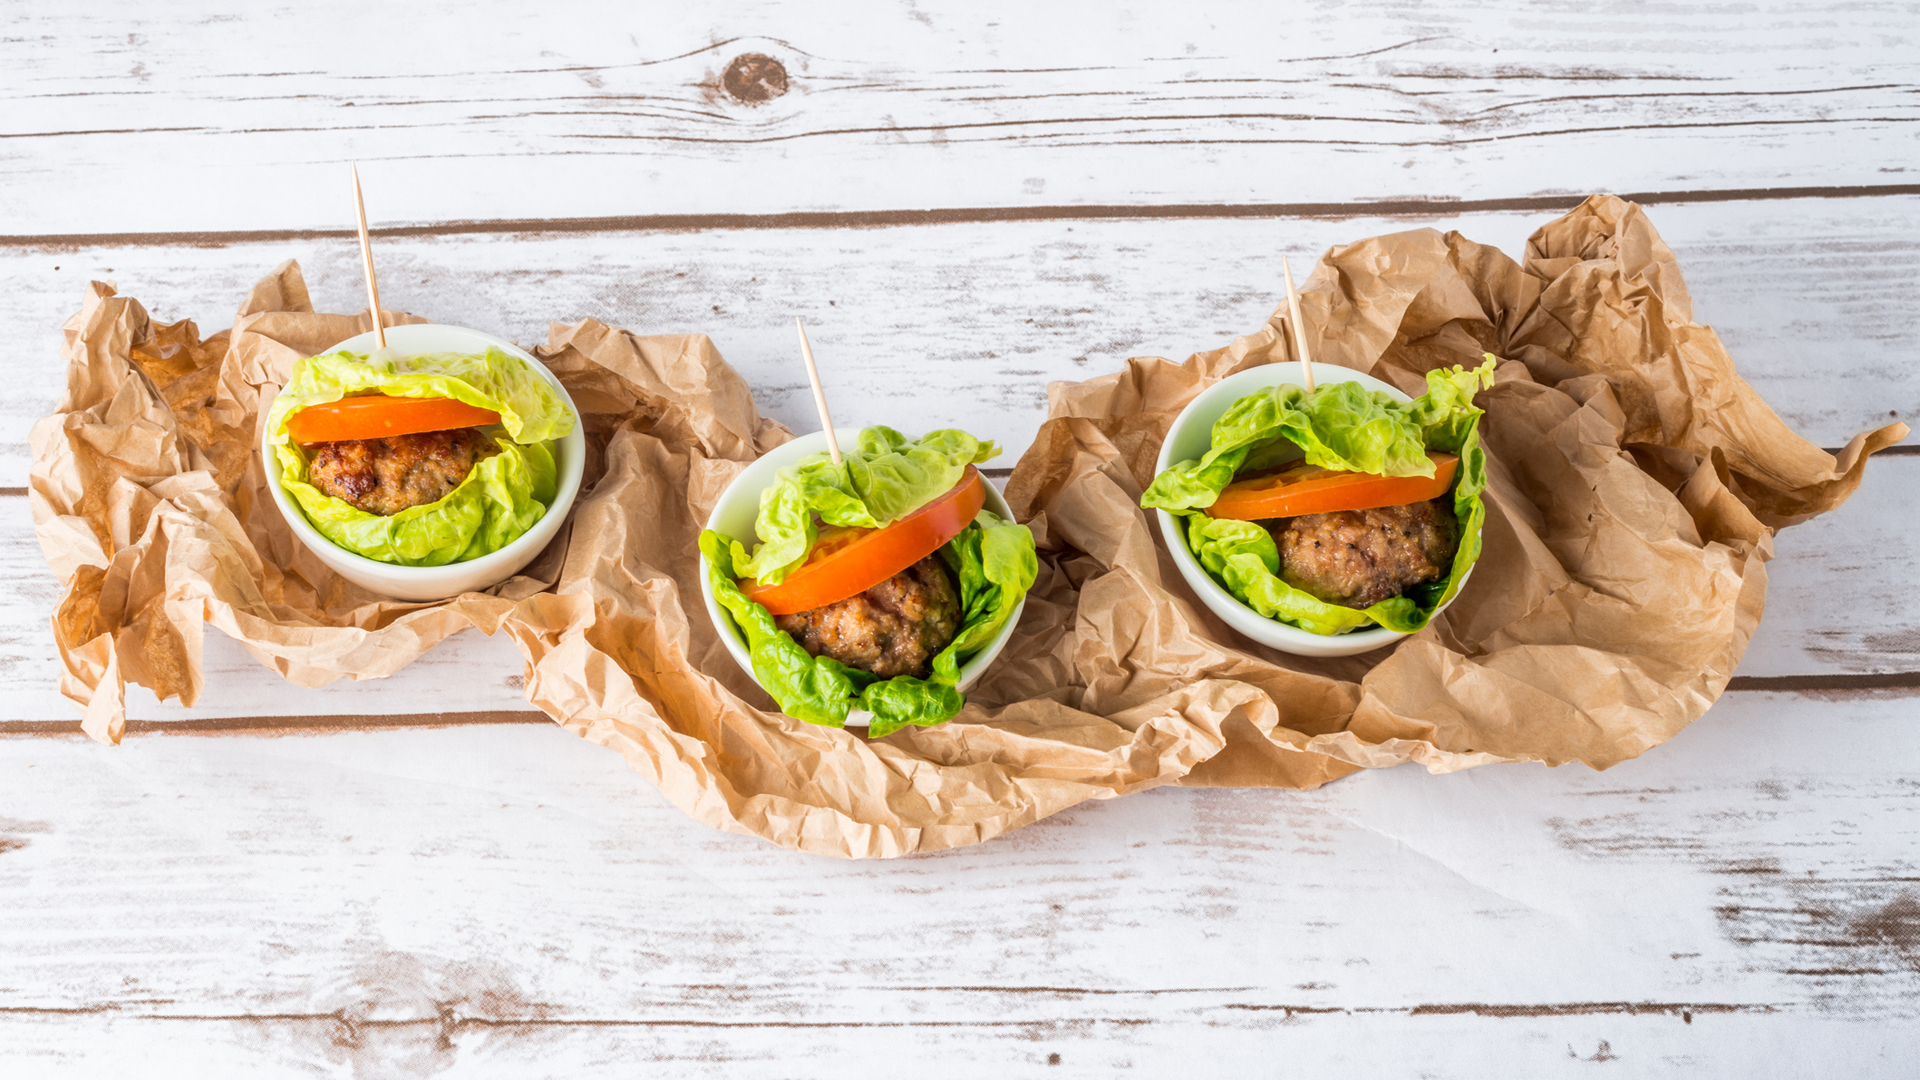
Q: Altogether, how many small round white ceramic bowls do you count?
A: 3